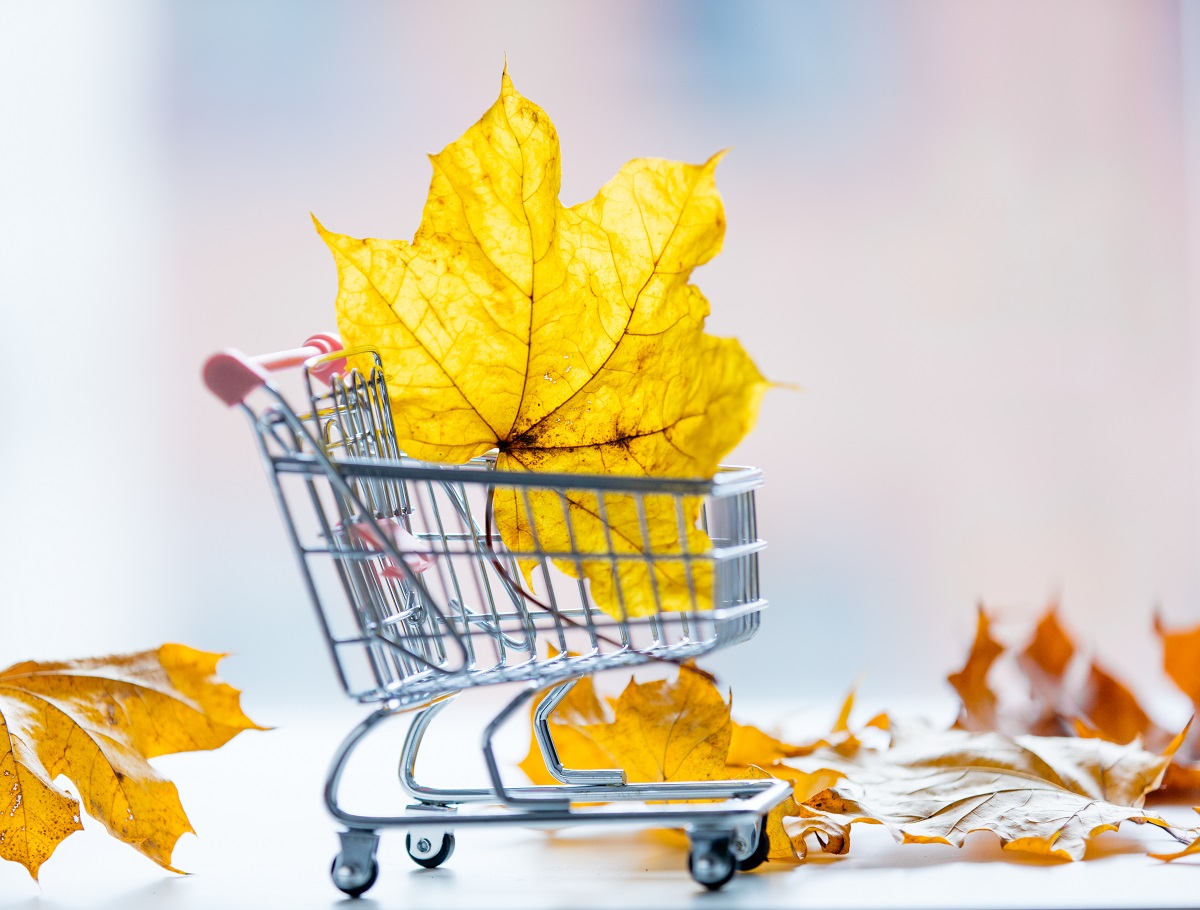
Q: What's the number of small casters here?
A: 4